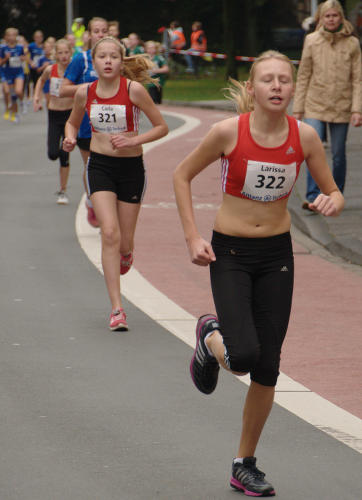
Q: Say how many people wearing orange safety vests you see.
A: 2